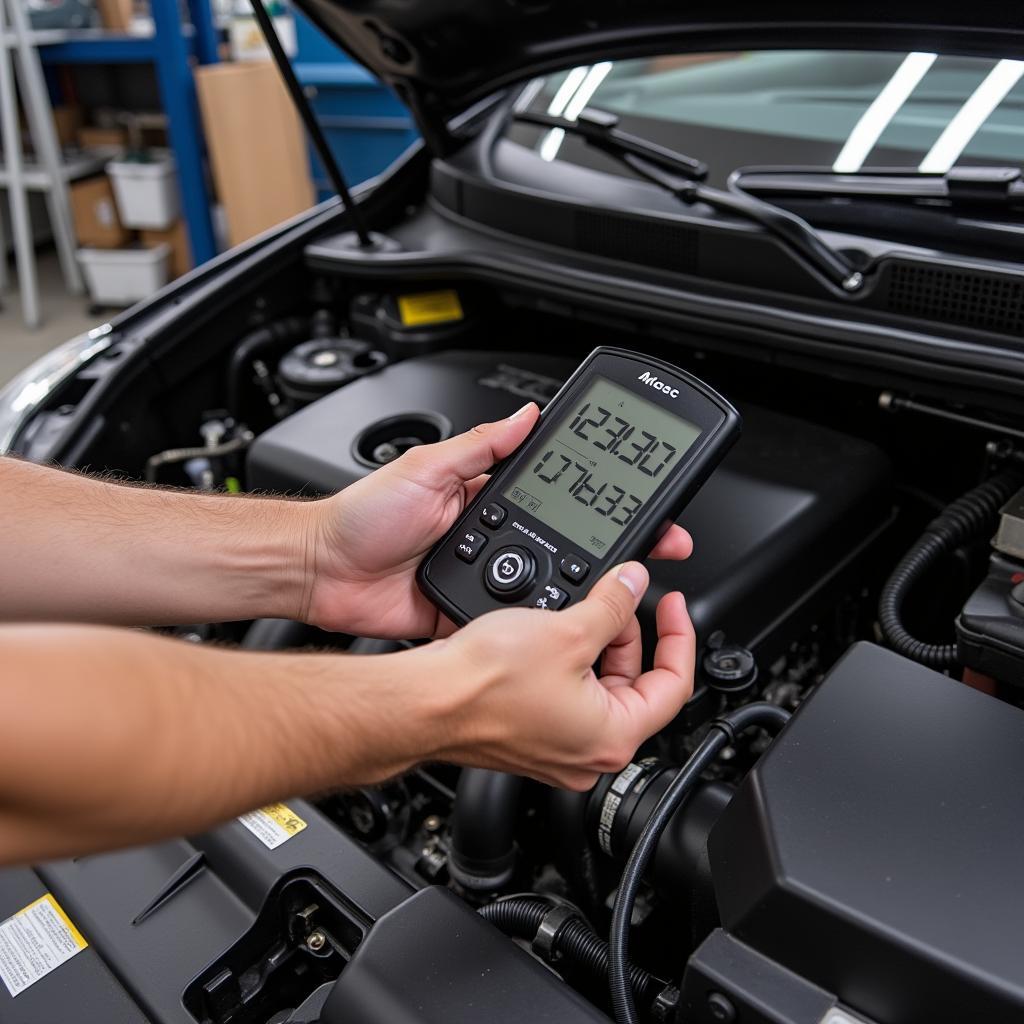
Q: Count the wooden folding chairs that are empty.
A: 0